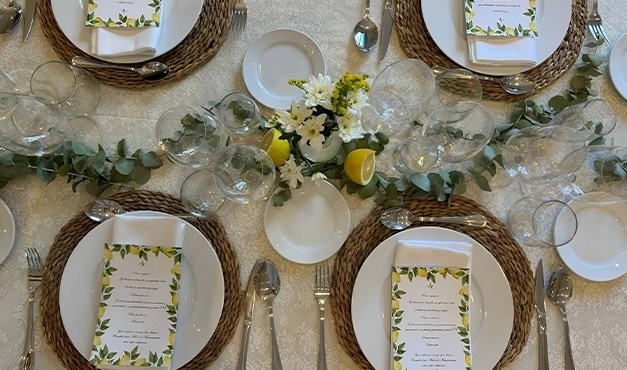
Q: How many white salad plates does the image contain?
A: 5